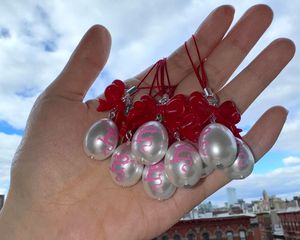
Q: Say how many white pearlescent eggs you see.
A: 8